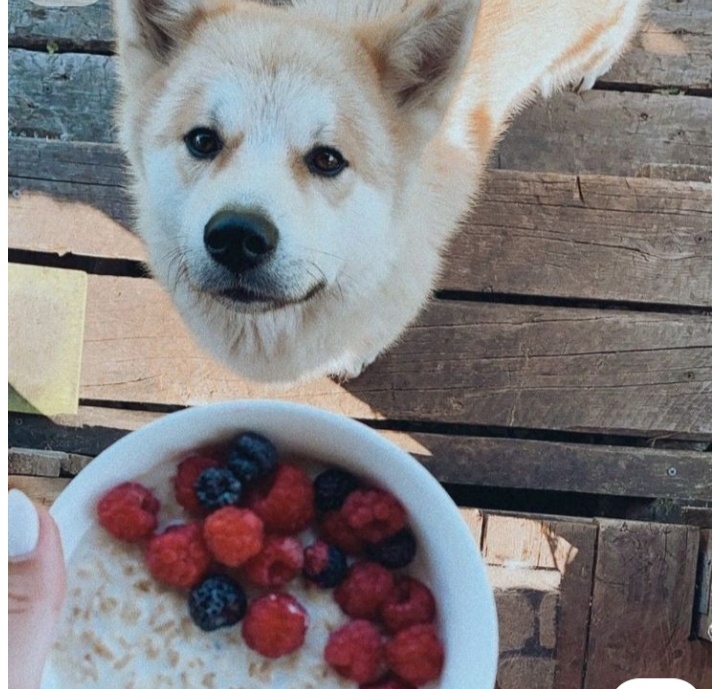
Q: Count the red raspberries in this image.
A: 14